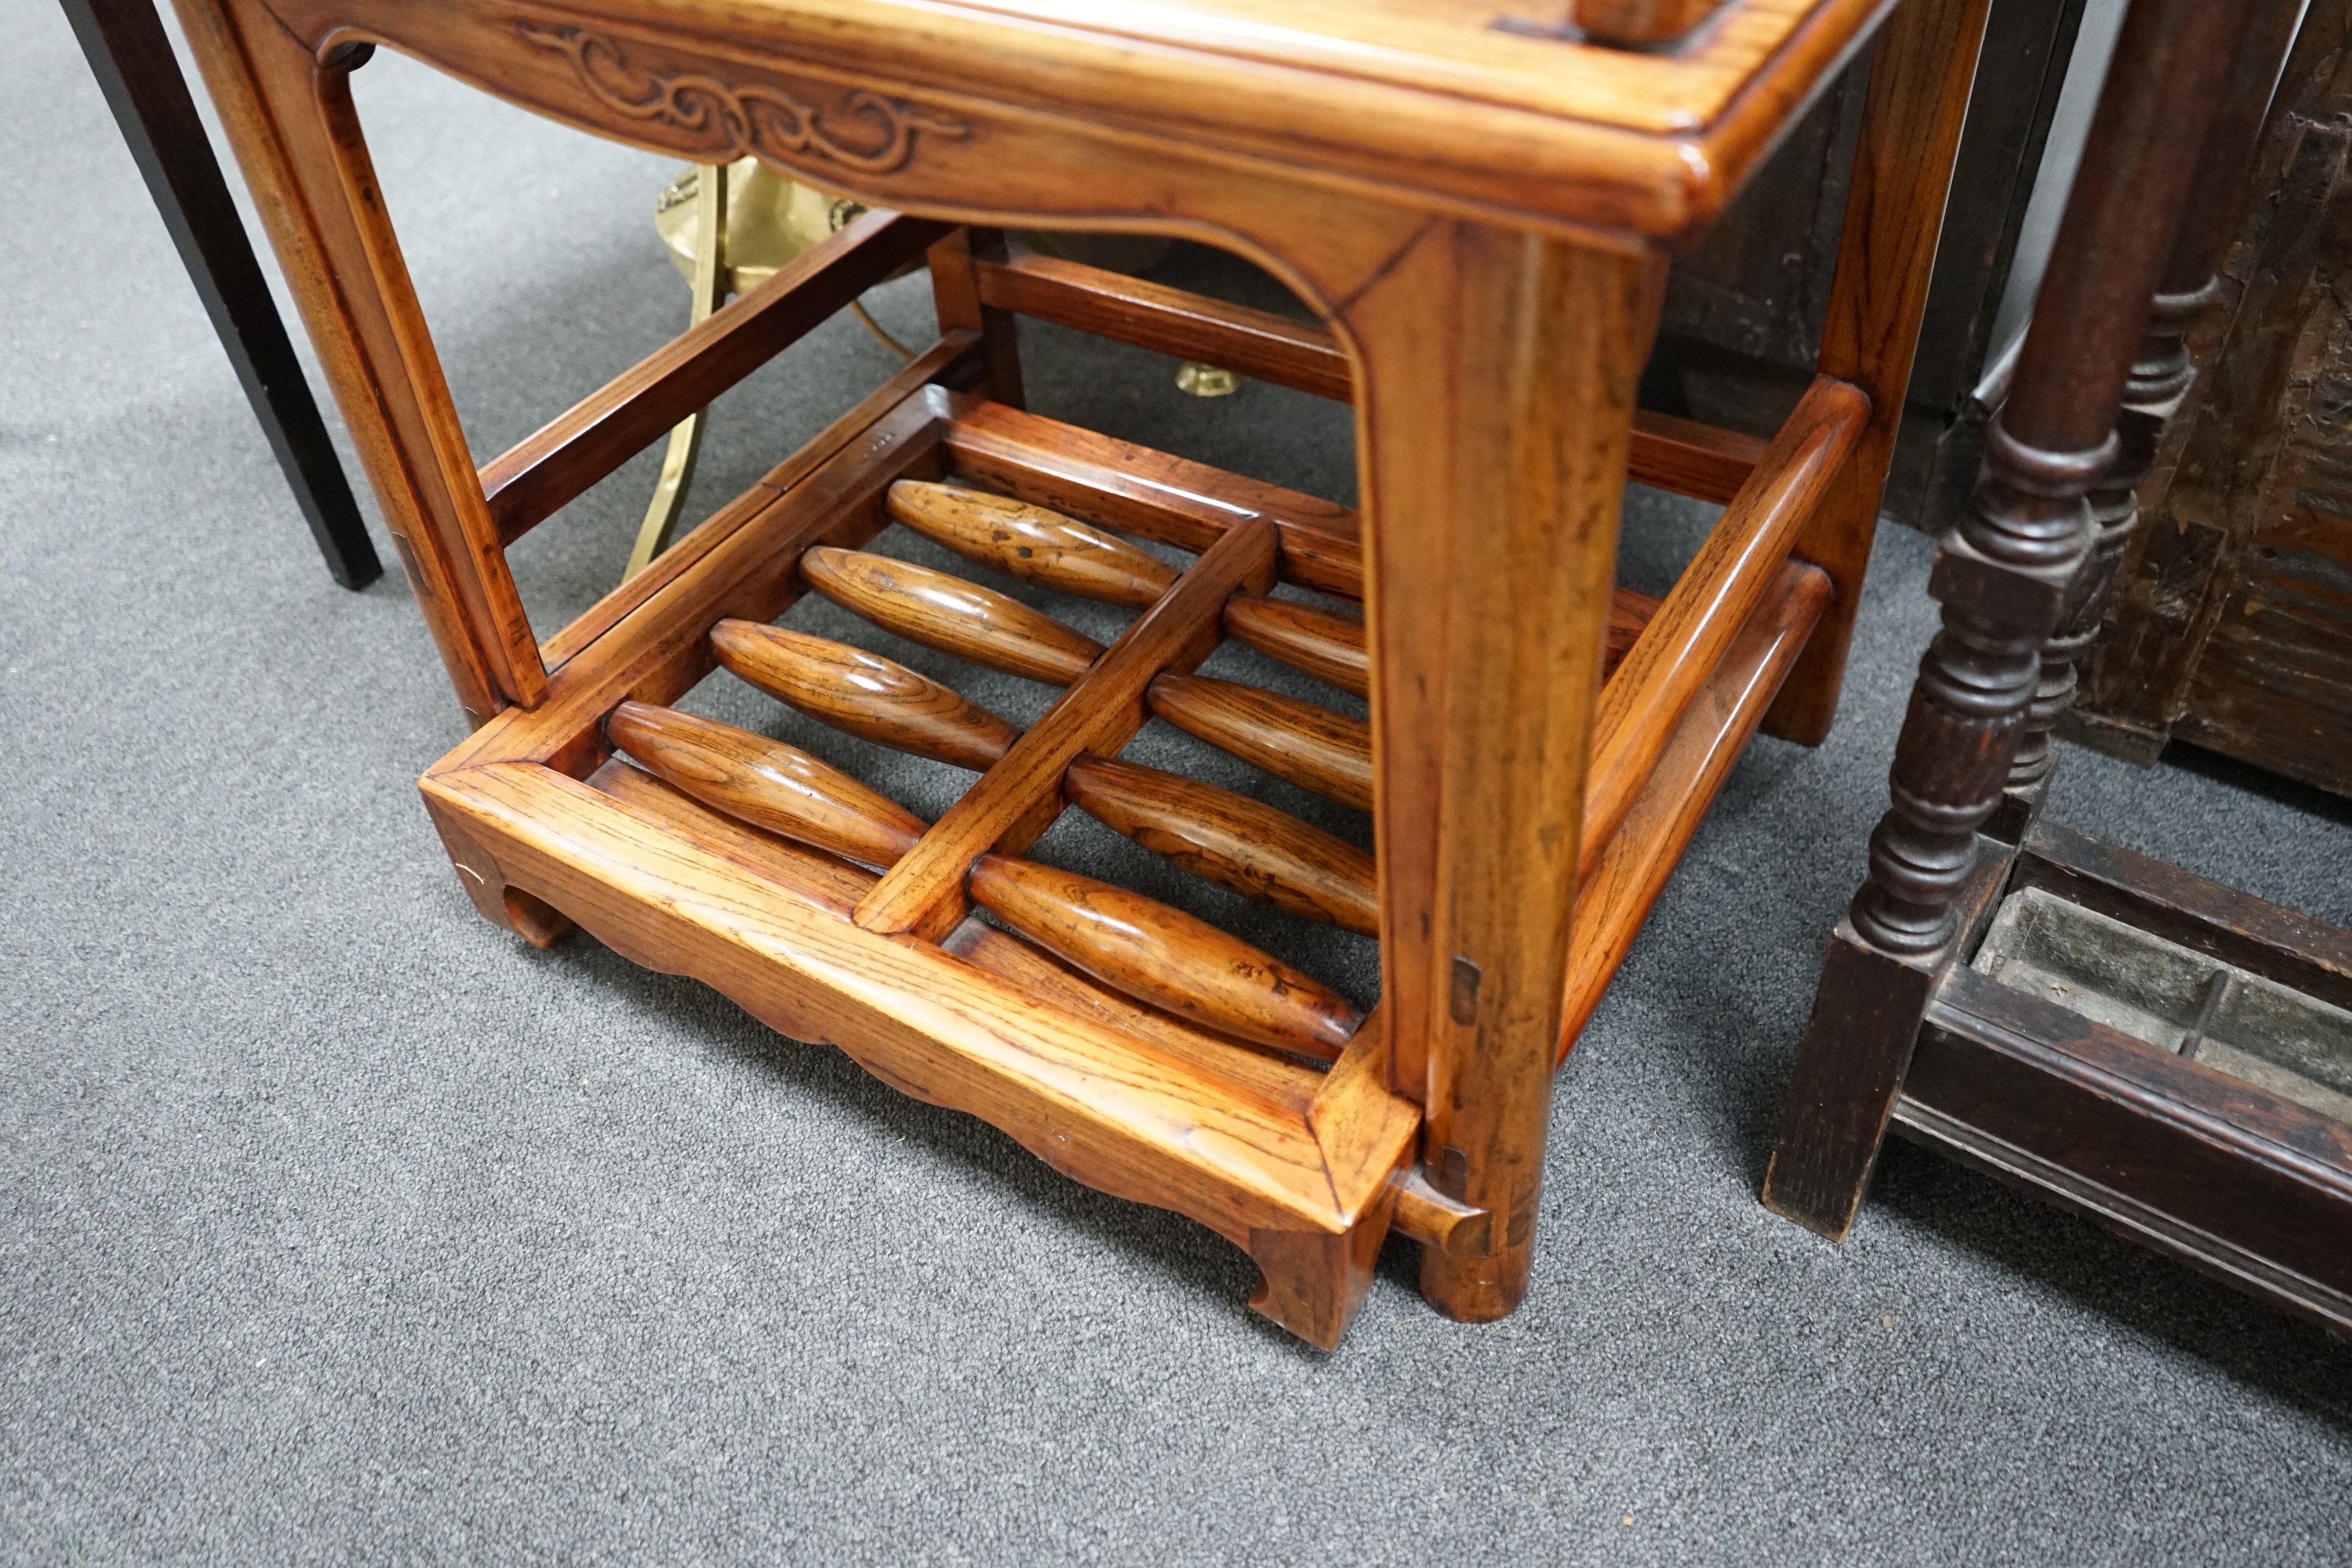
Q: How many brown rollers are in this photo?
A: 8